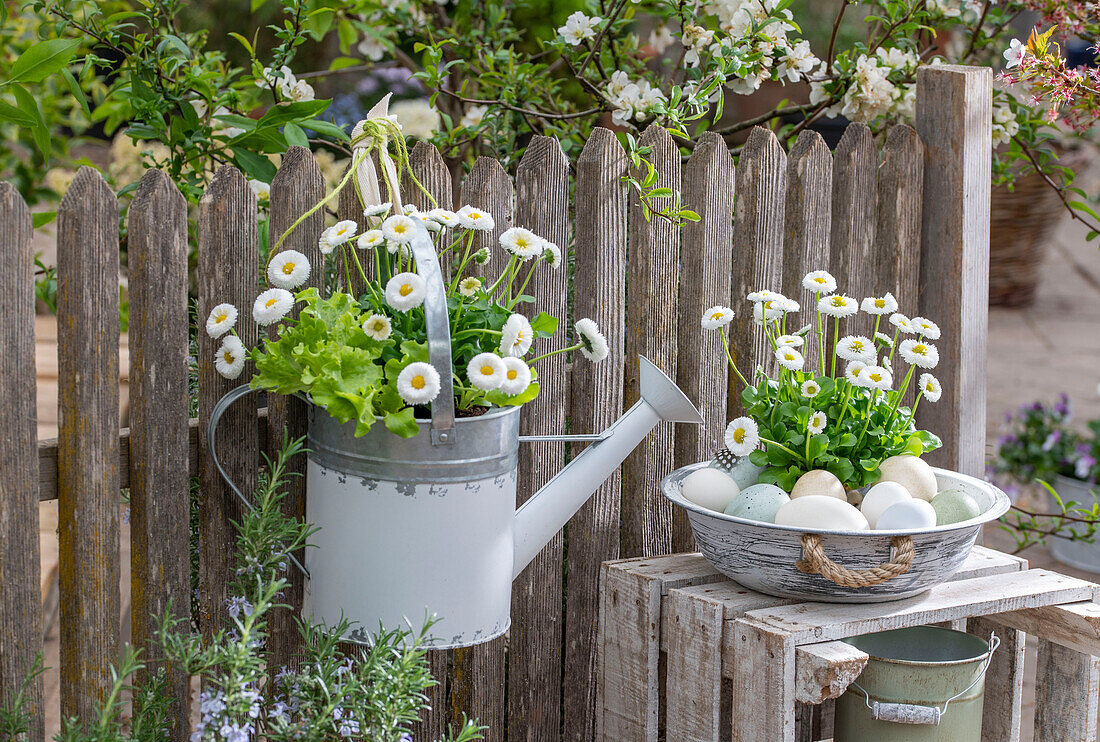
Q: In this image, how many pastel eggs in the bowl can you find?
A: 9